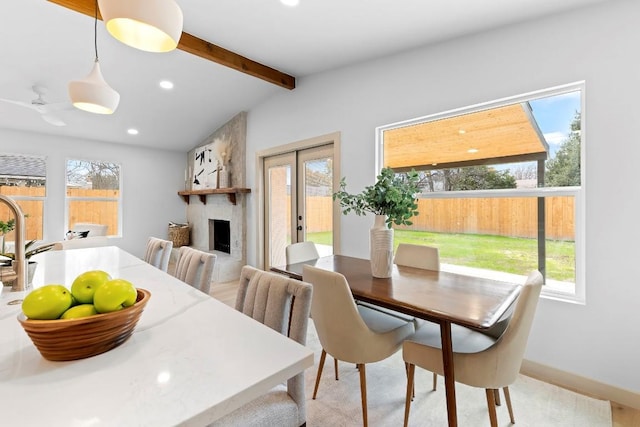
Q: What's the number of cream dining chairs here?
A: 4